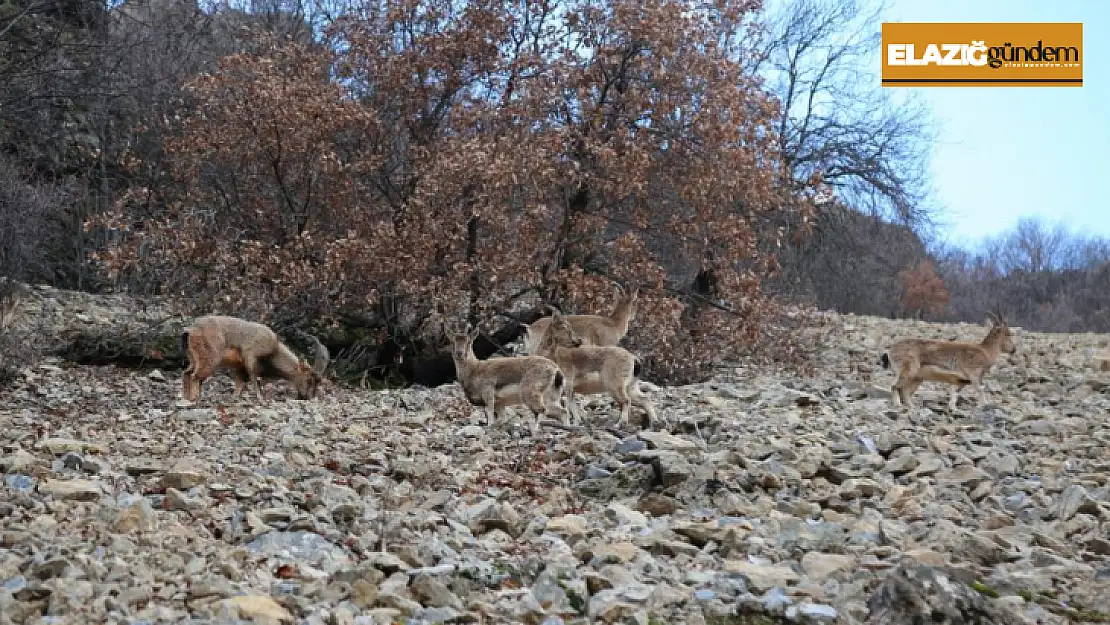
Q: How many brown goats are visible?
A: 5